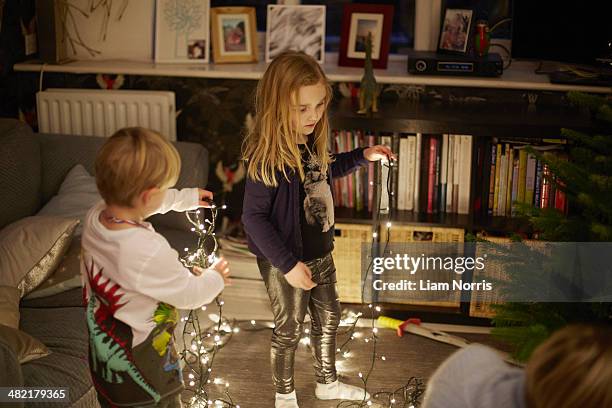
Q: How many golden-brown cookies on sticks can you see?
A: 0